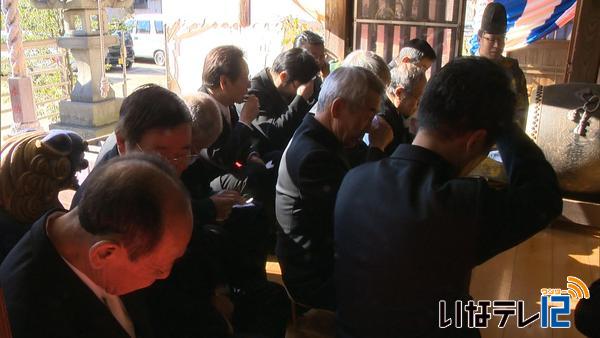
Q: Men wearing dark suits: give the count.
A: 11